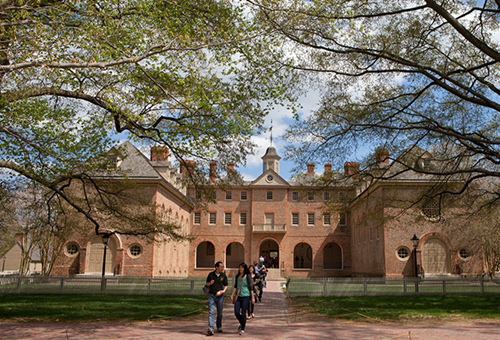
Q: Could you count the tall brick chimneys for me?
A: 8